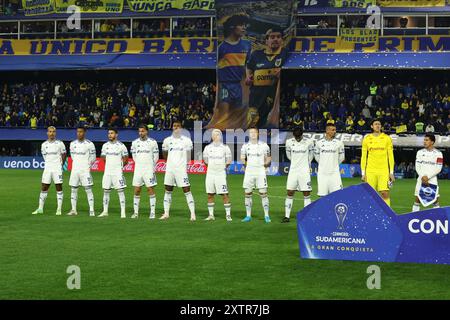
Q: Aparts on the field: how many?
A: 11